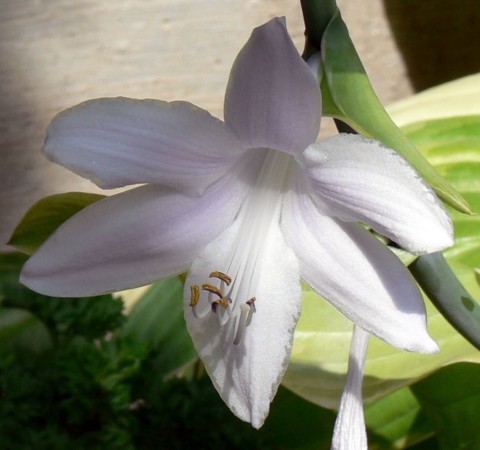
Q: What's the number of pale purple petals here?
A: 6